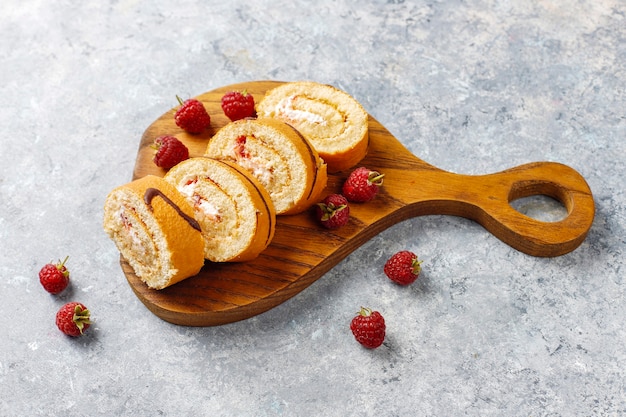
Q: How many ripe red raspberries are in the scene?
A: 9